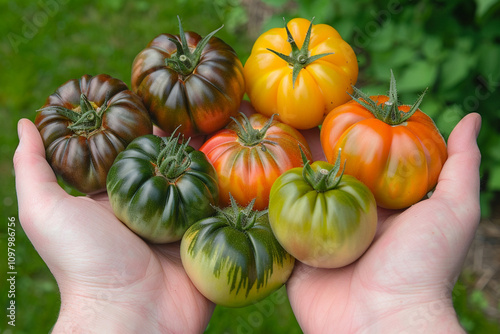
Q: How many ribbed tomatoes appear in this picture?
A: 8